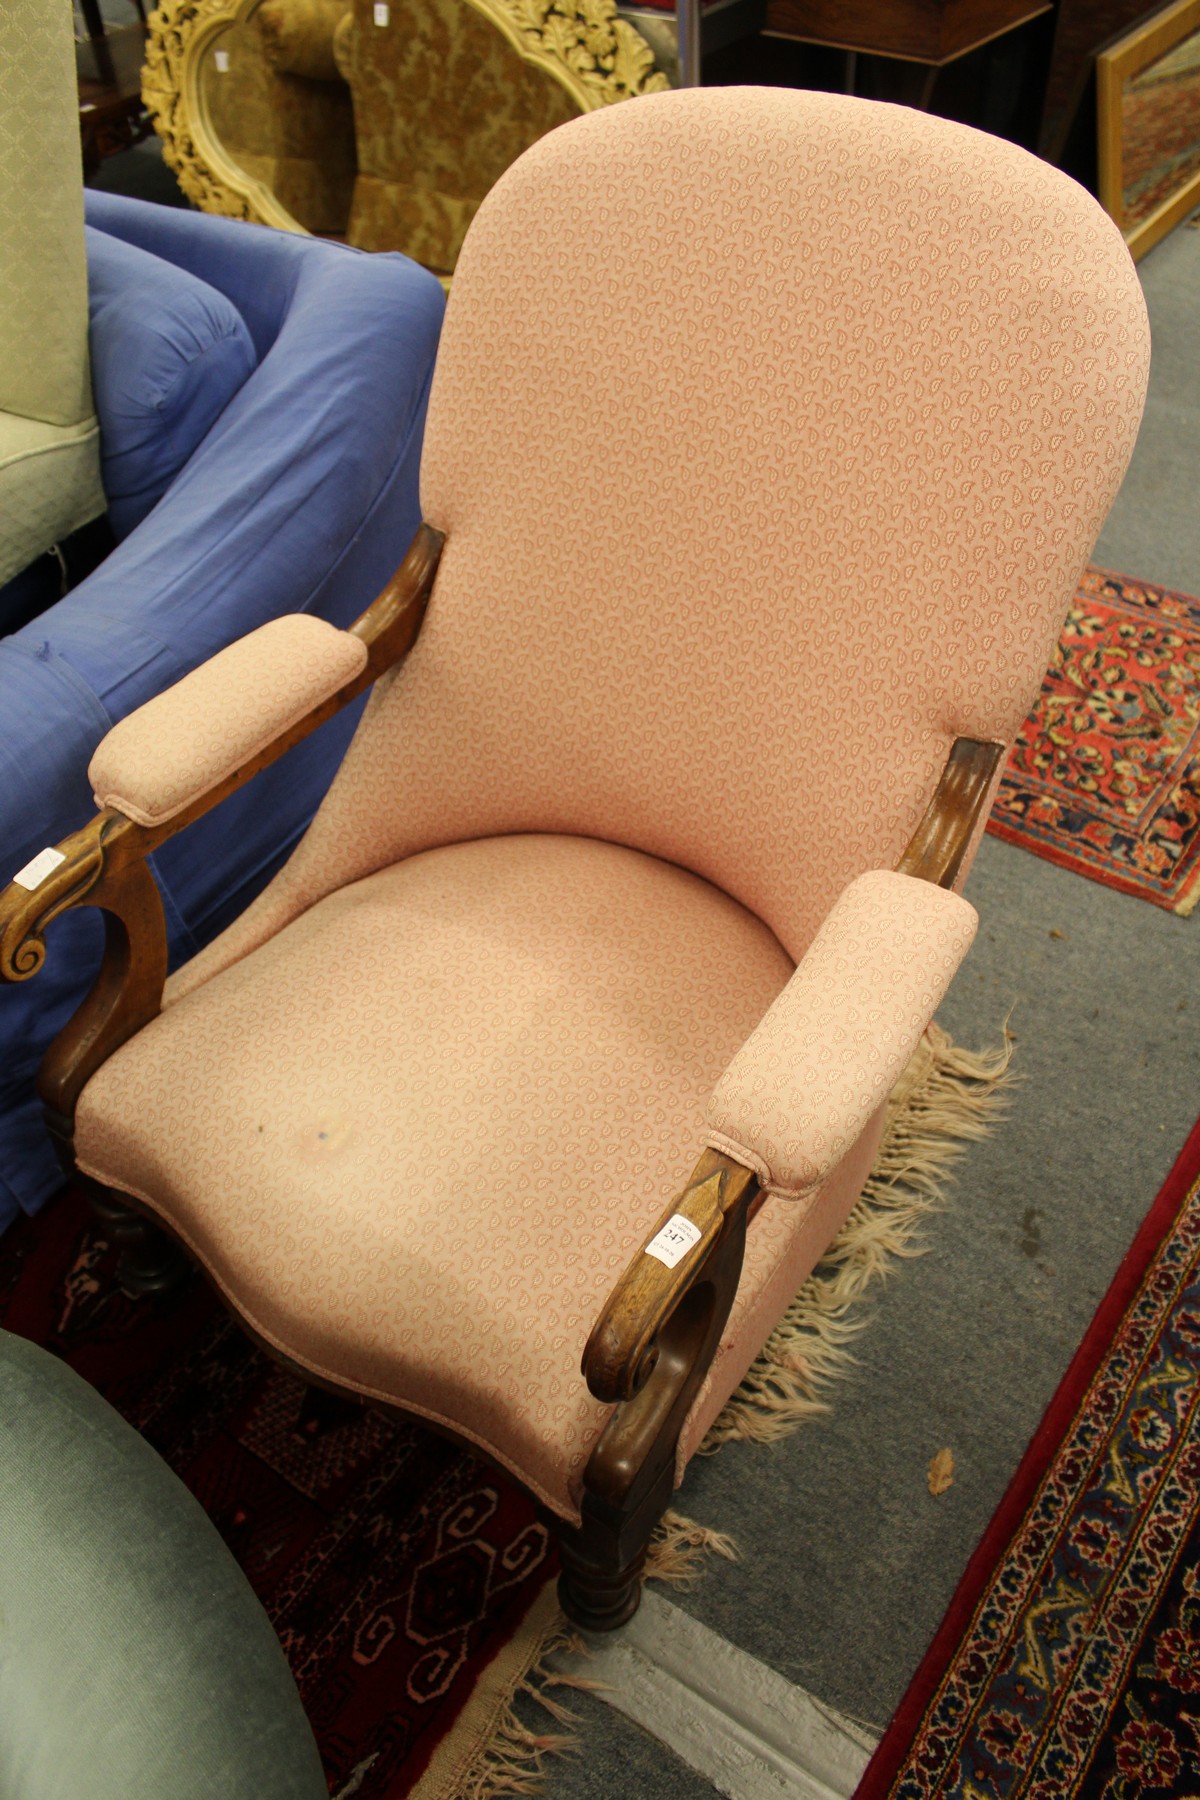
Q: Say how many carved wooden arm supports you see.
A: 2